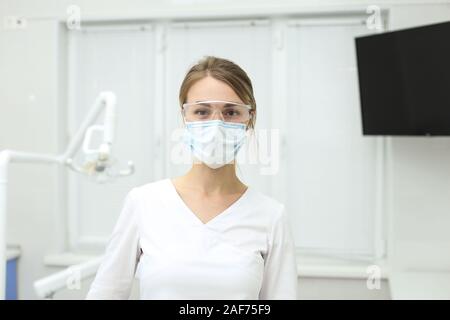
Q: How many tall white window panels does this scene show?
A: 3